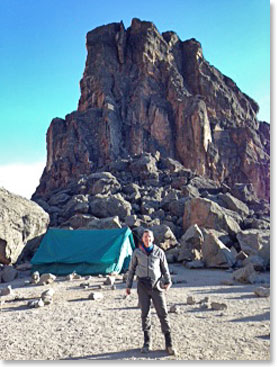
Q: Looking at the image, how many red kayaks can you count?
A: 0